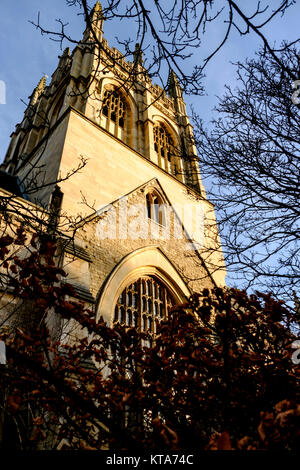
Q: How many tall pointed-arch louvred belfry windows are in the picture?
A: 2